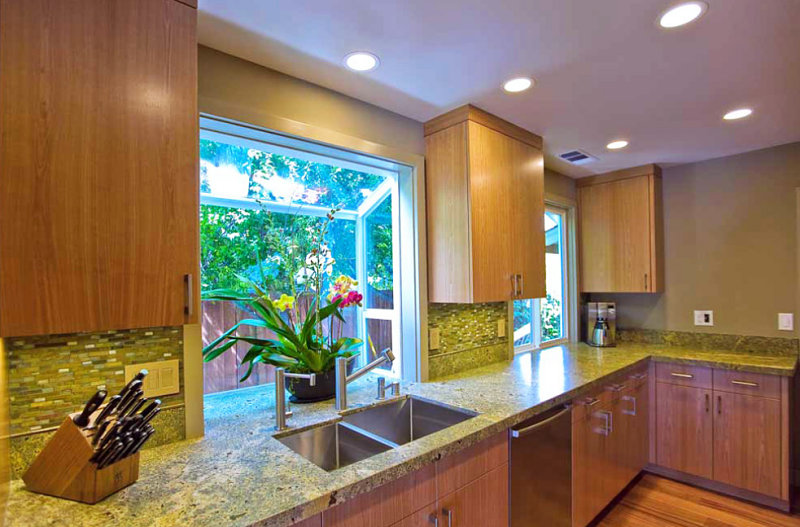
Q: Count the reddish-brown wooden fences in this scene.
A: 1